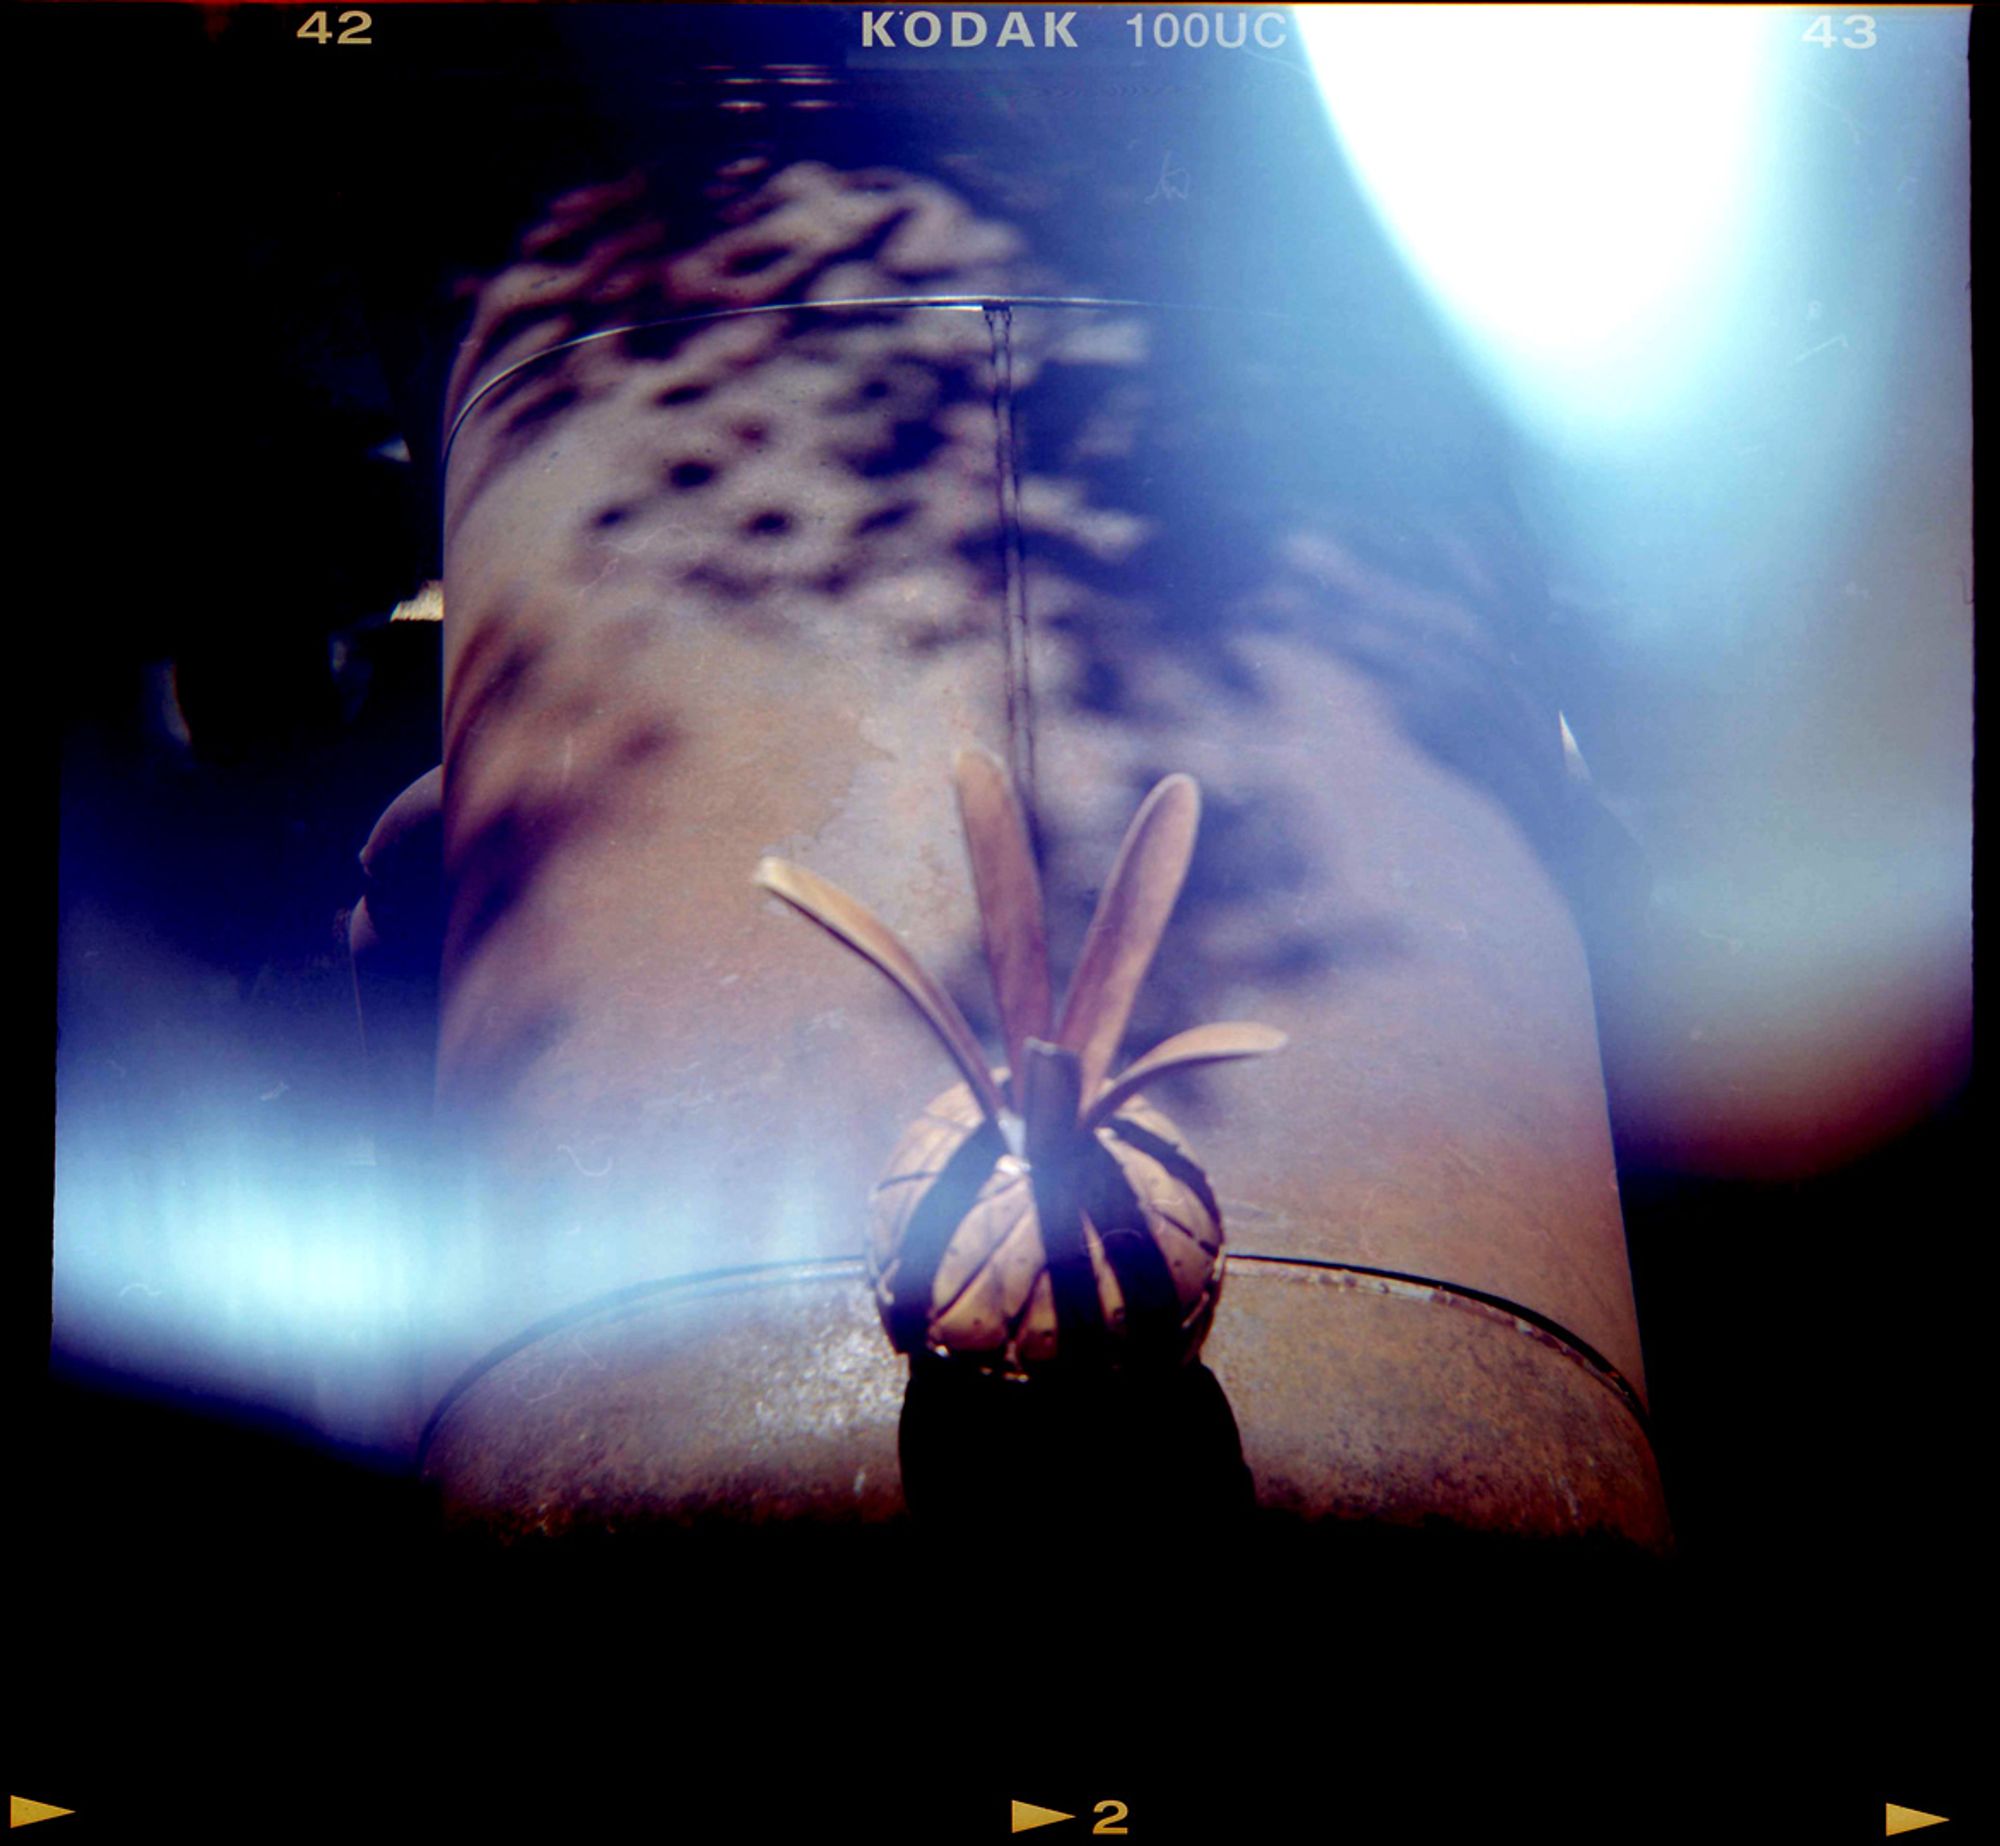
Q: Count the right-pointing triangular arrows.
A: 3